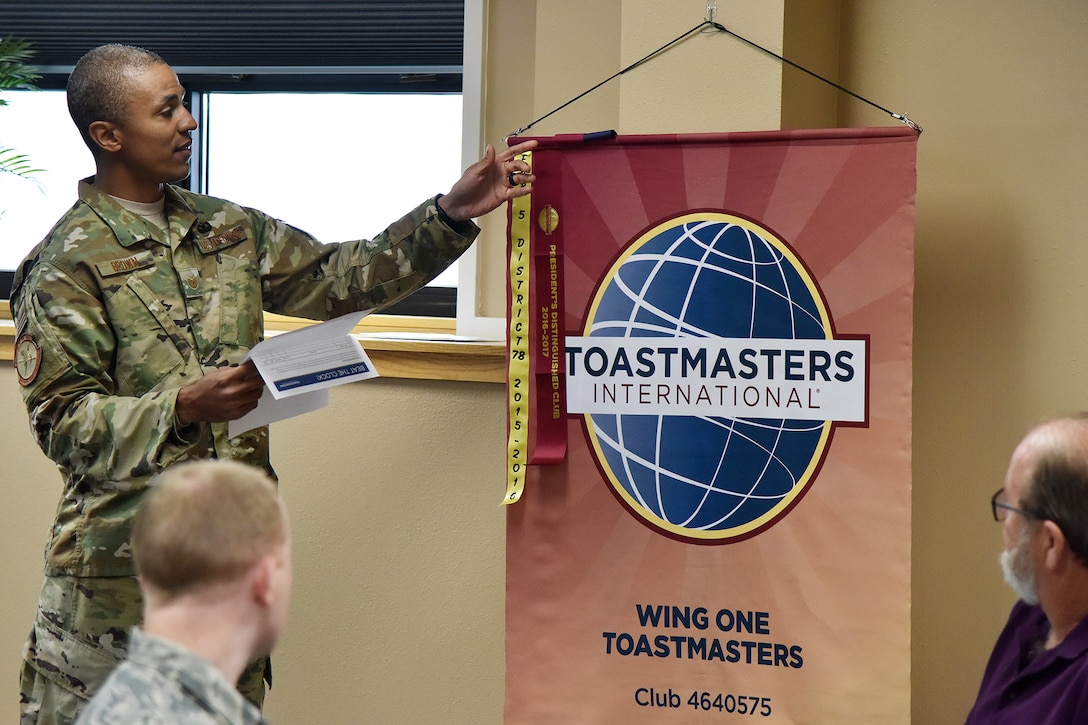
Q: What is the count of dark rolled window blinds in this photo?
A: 1